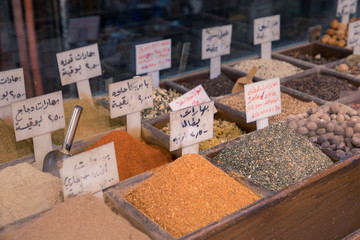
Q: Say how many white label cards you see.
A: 13